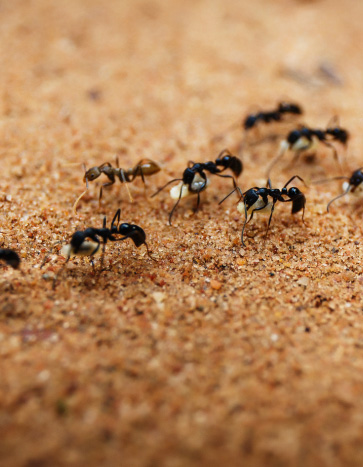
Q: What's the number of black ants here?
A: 7